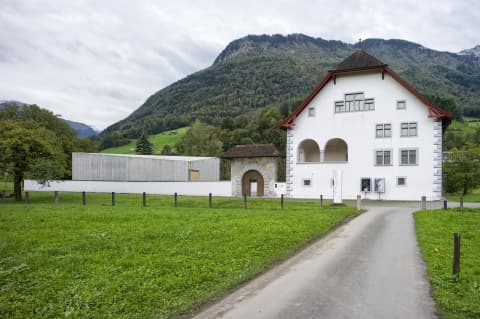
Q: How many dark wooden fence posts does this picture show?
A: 13